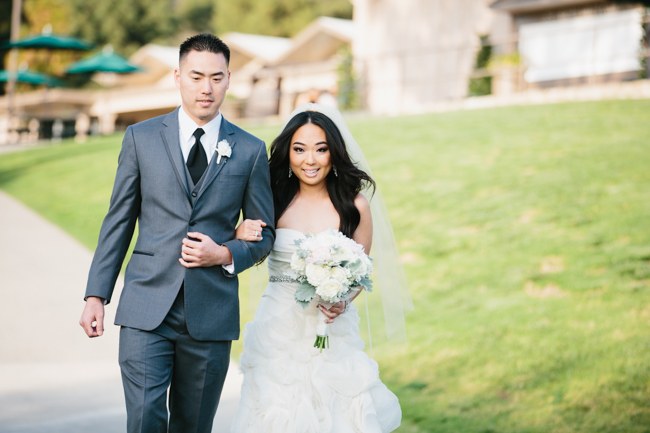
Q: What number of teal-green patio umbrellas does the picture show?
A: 3